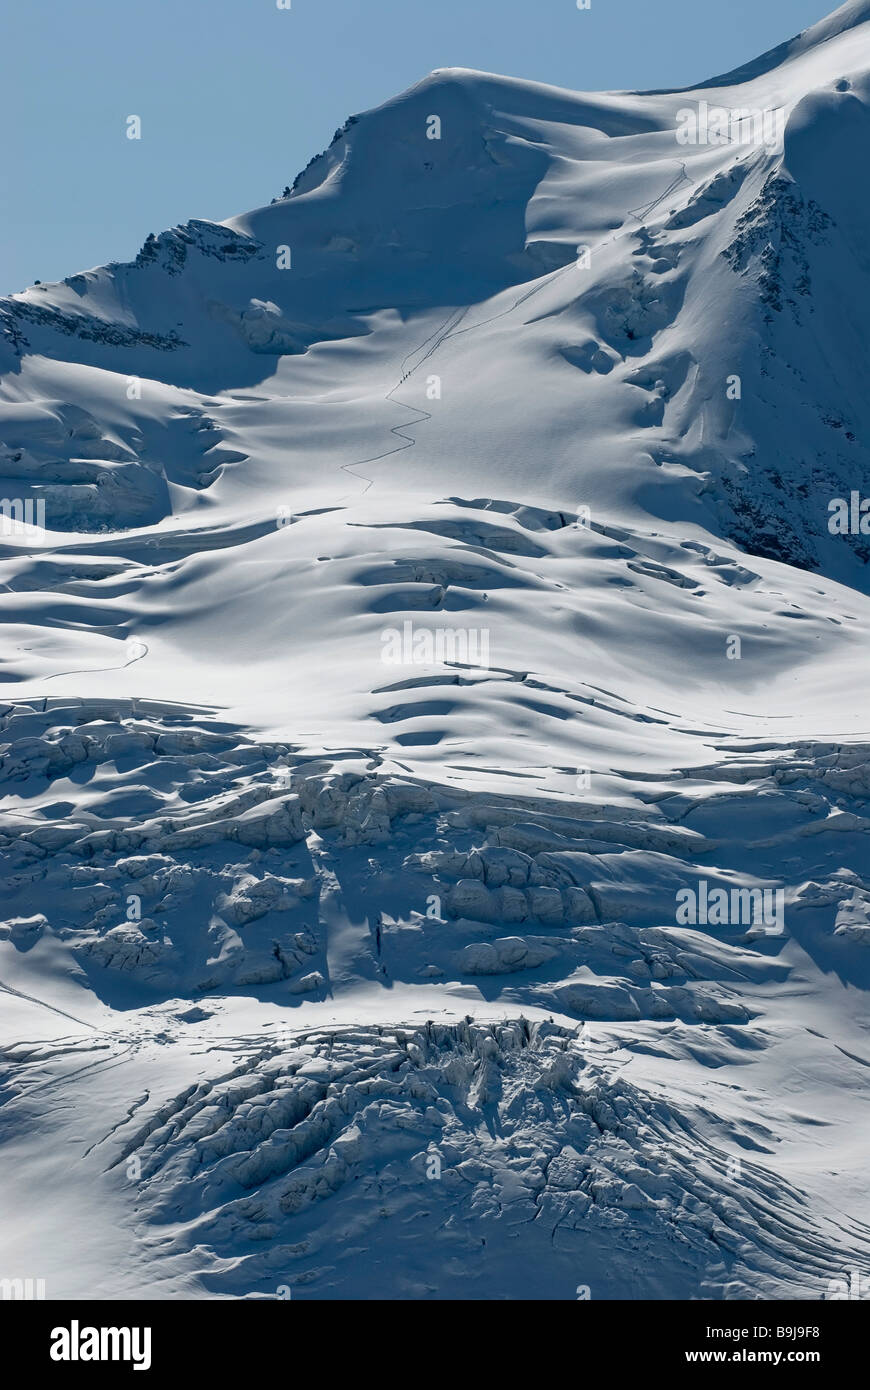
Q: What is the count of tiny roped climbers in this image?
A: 4